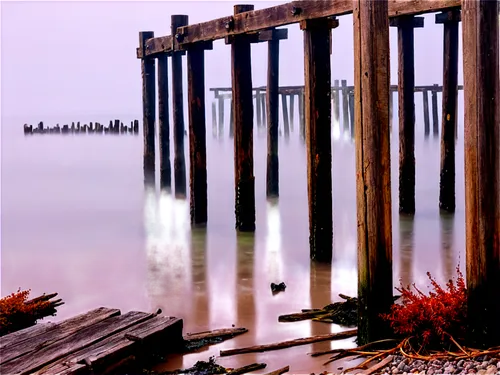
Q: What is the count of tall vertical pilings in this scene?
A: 11